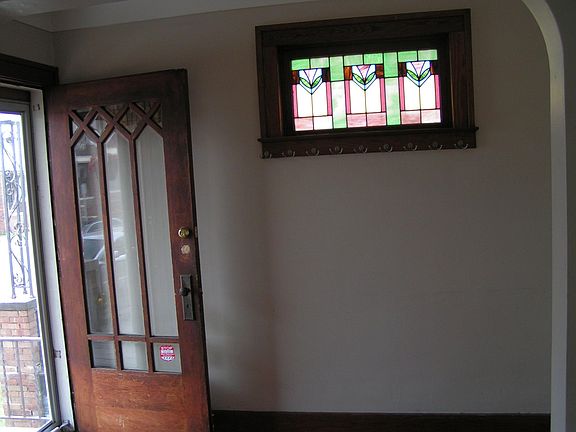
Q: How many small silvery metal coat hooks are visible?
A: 9